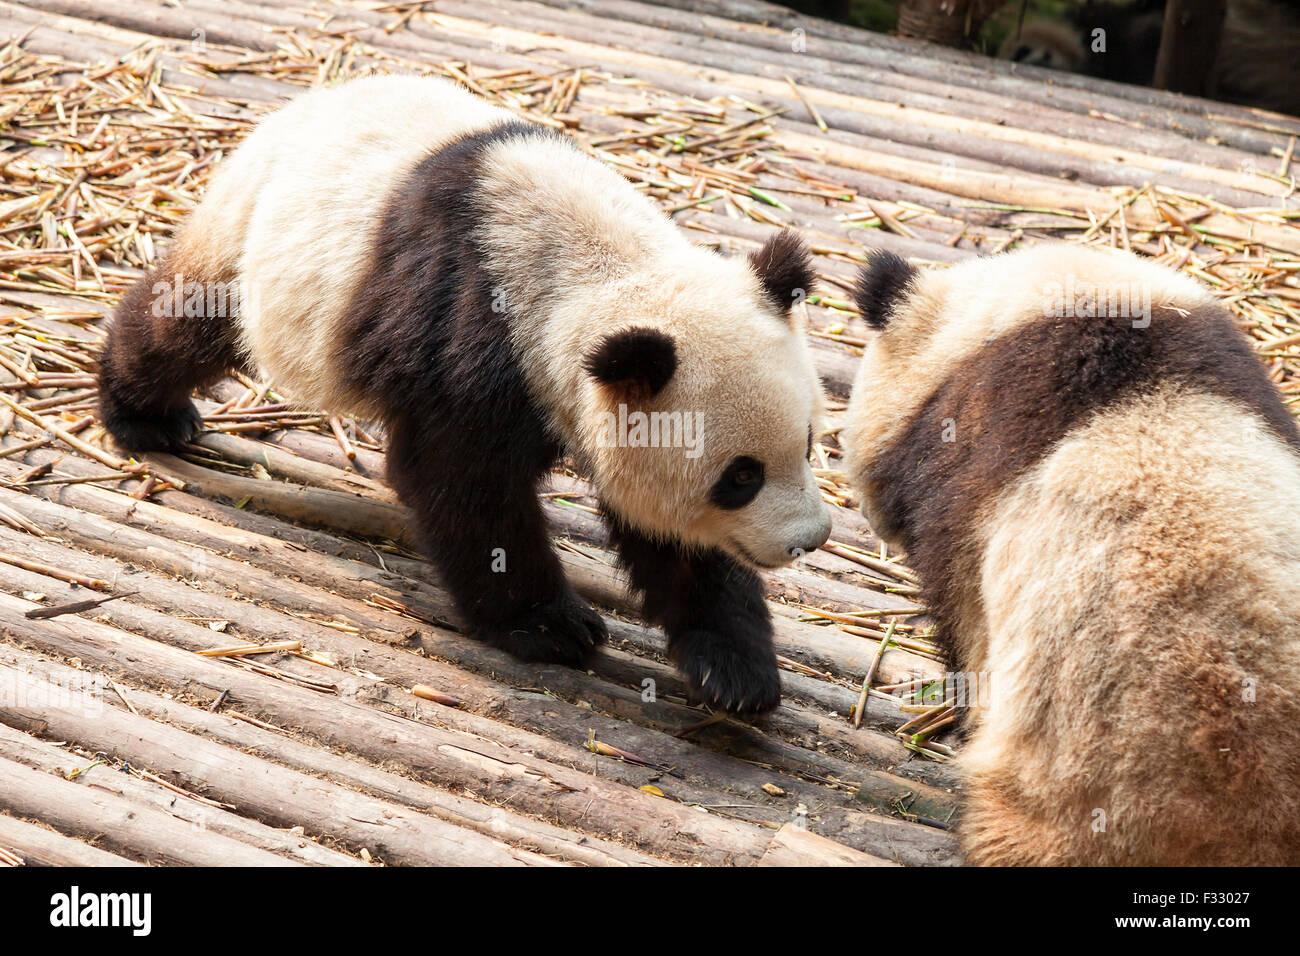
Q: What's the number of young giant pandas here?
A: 2